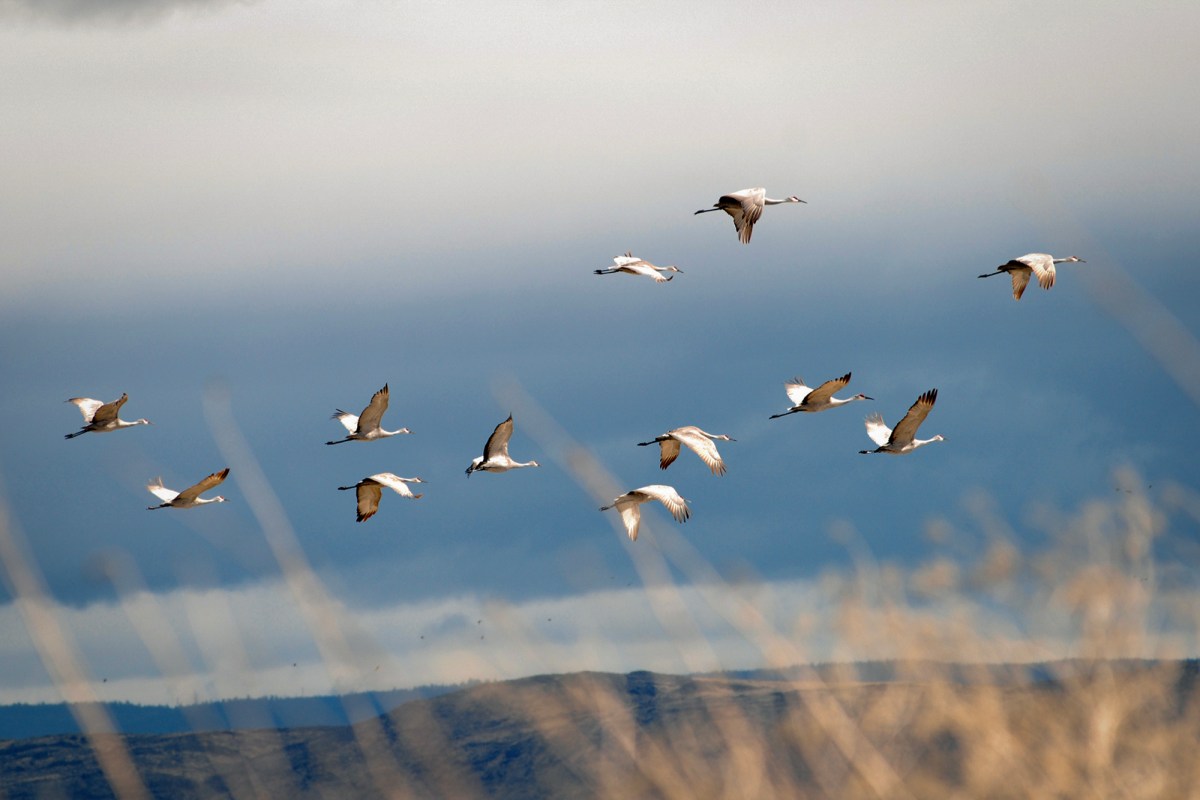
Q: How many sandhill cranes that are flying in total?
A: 12